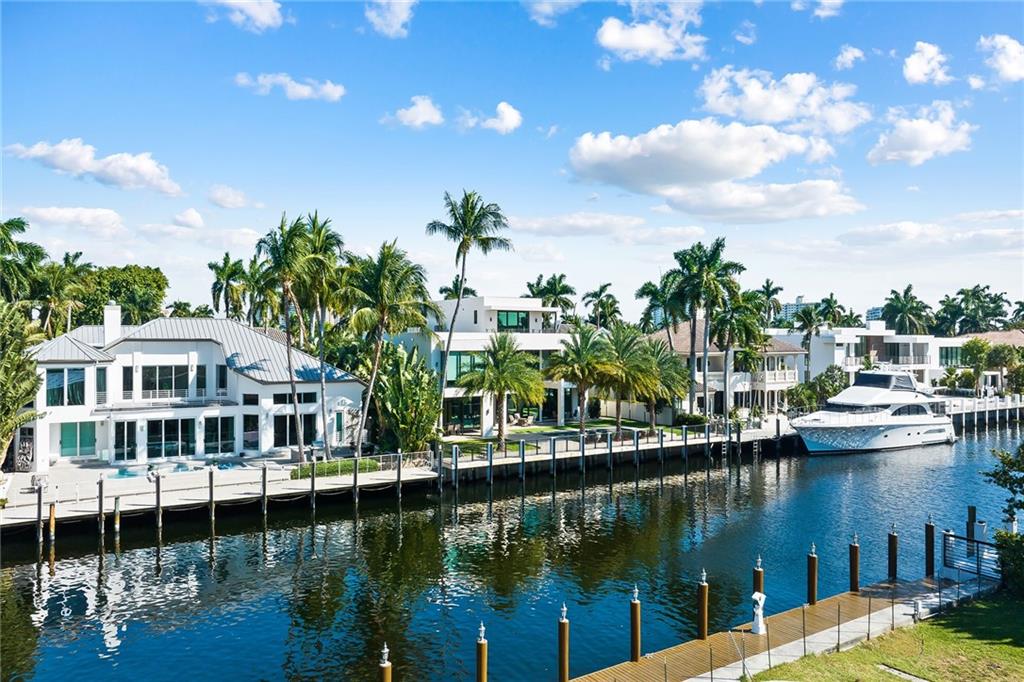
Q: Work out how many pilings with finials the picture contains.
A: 10